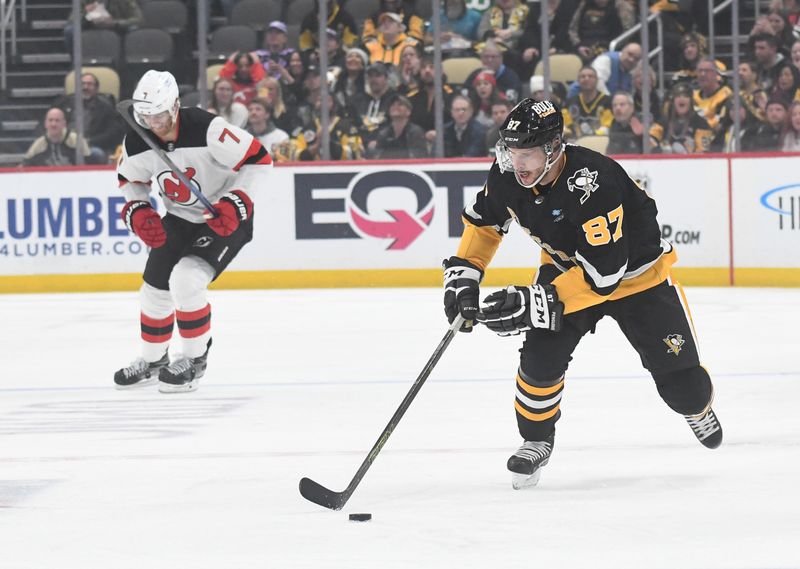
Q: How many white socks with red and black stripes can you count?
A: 2